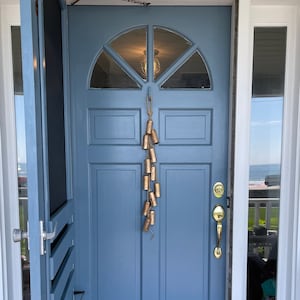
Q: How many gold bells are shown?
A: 12